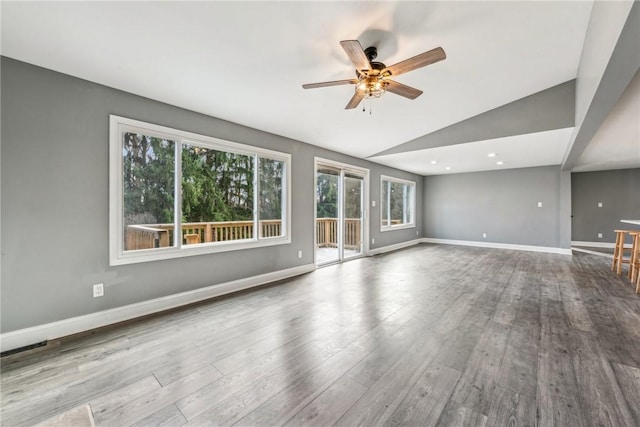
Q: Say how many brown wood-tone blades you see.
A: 5